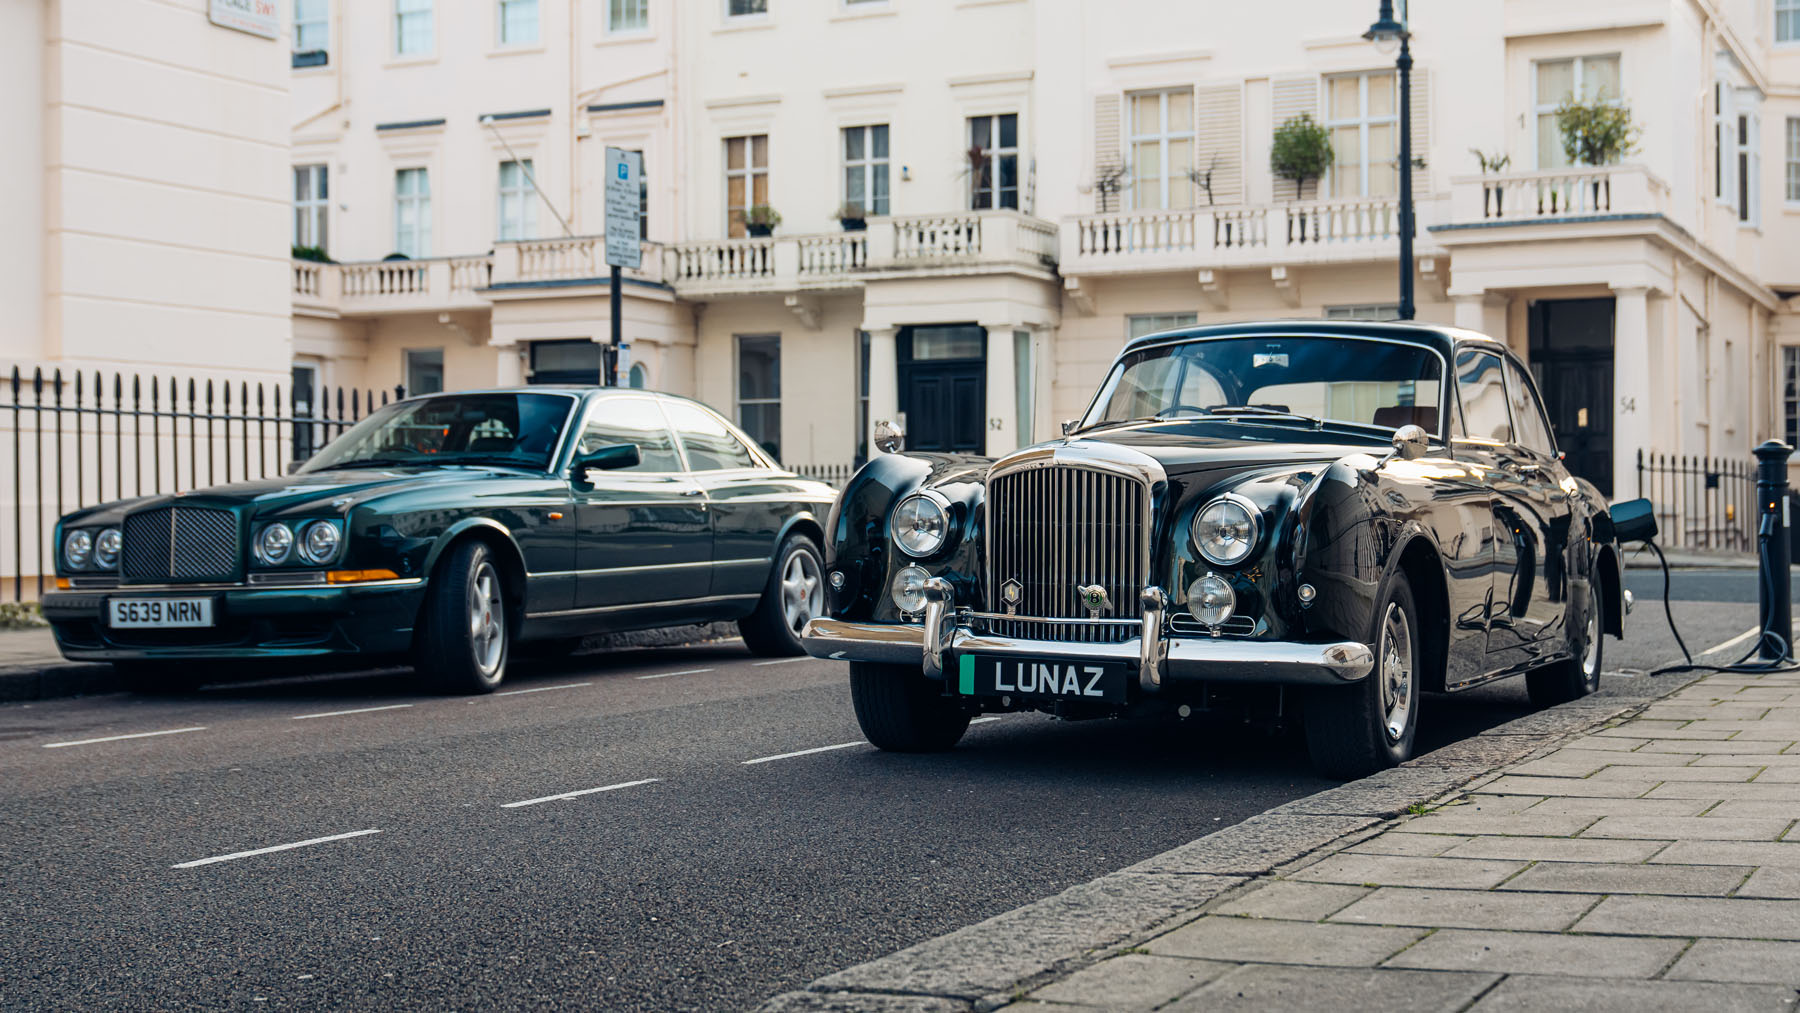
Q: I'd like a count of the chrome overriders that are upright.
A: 2